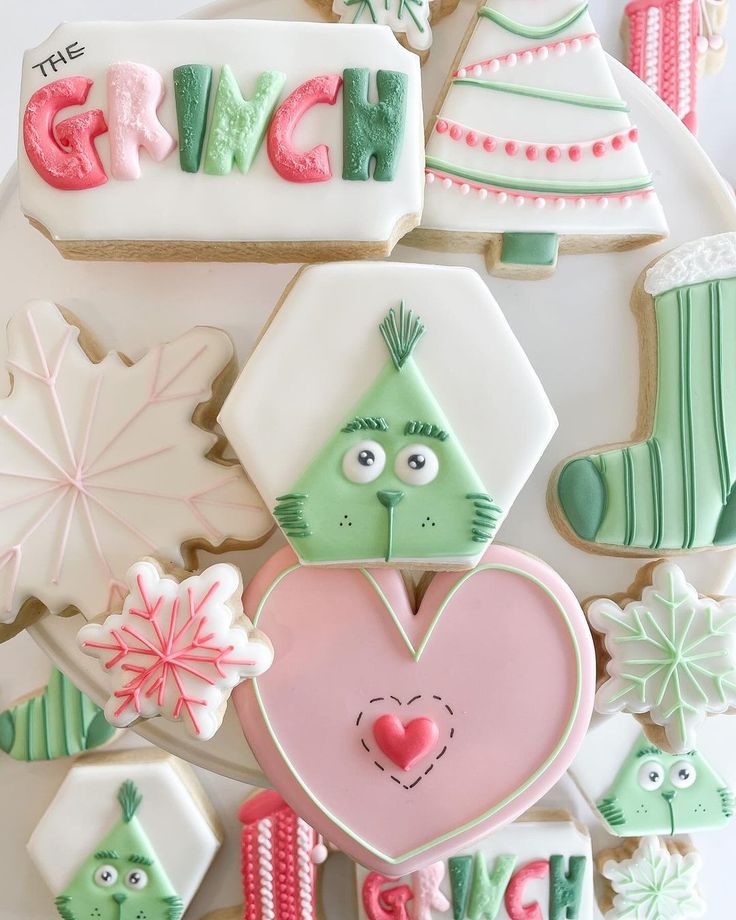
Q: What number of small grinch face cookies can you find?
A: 2